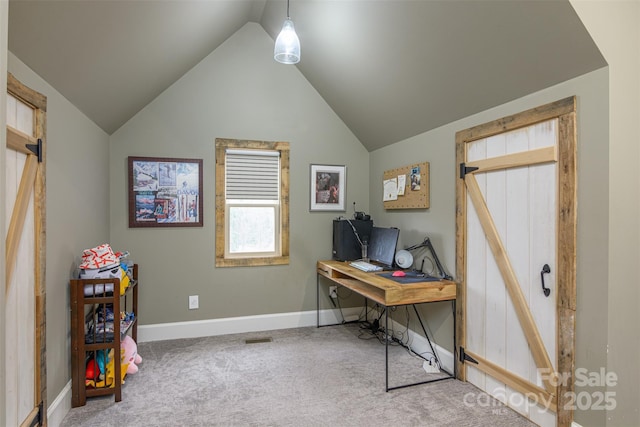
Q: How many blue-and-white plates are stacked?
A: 0